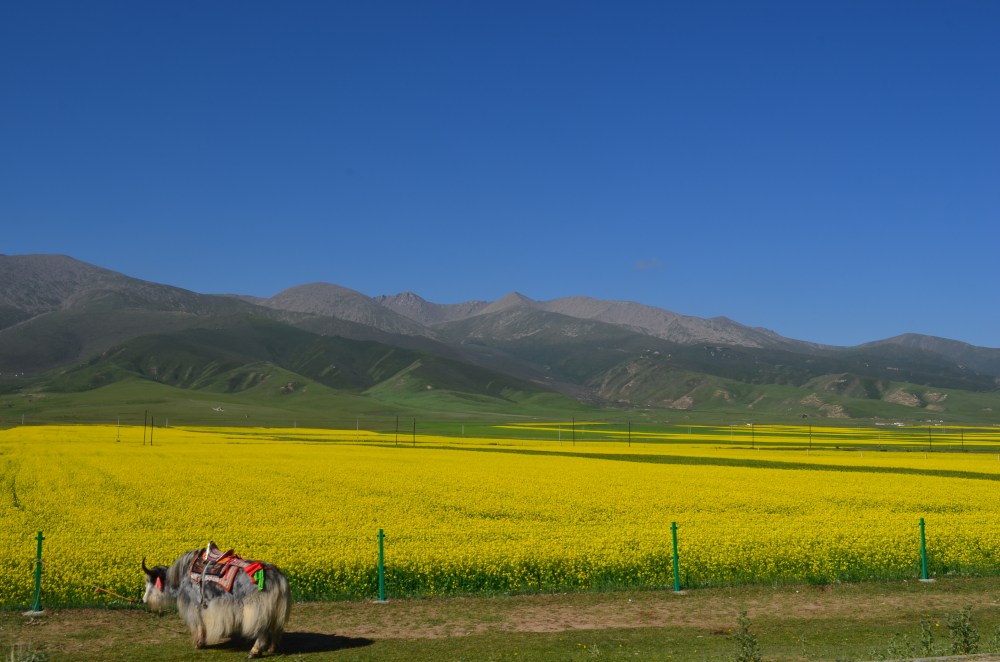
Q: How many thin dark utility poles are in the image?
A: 10